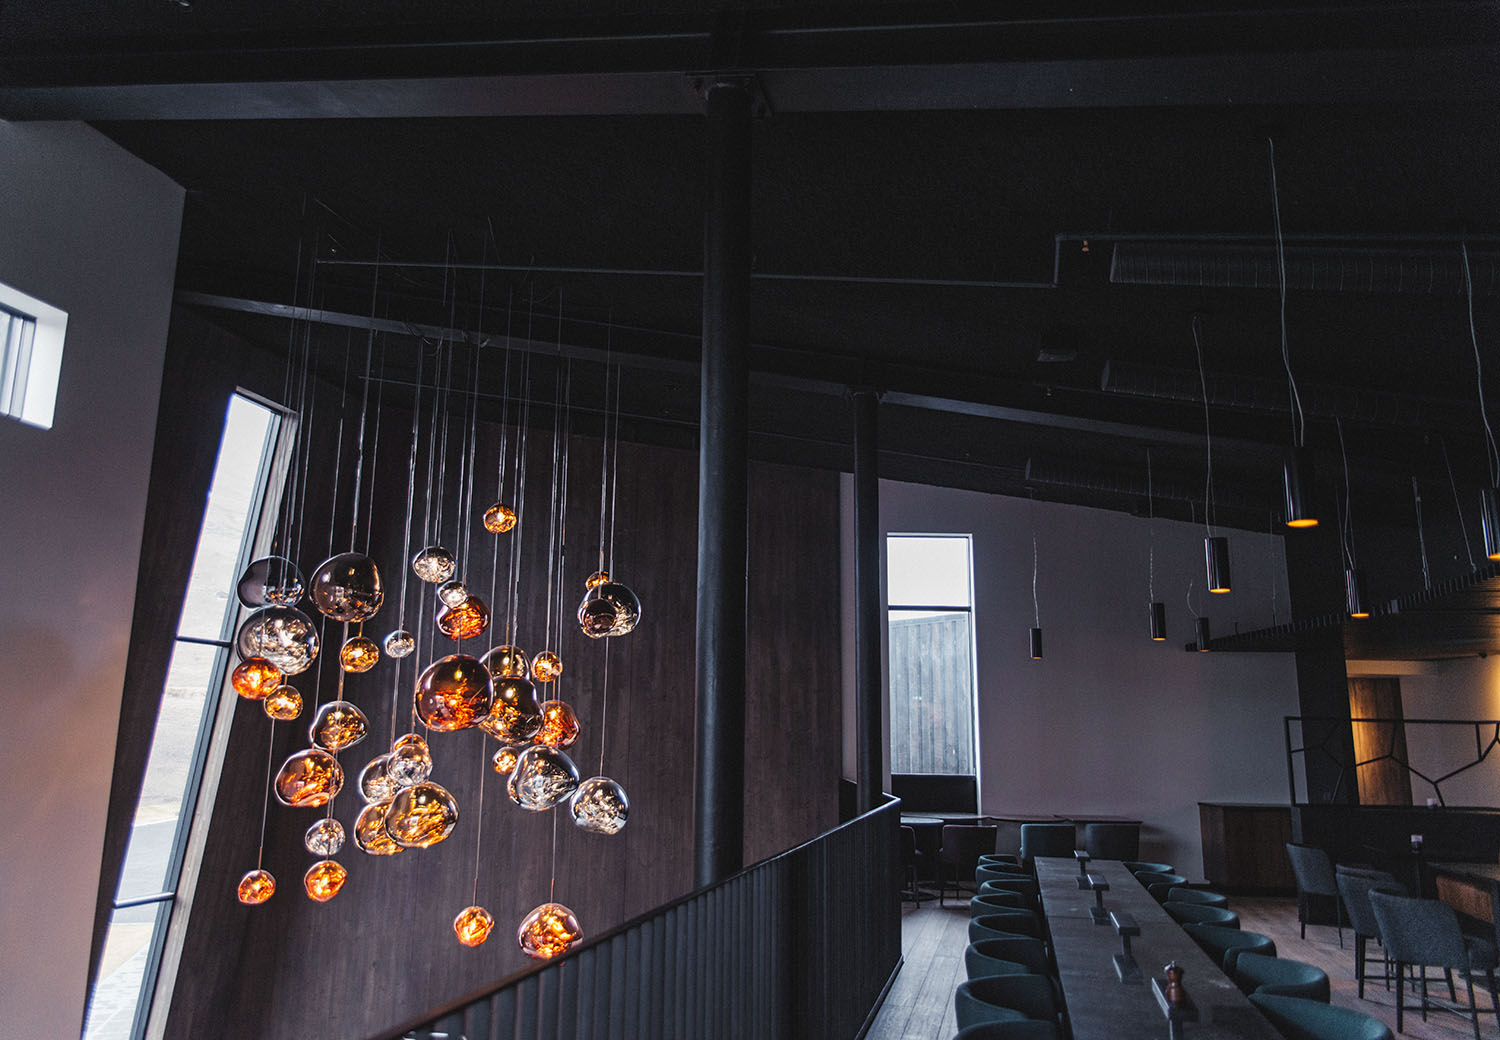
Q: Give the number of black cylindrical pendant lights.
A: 7